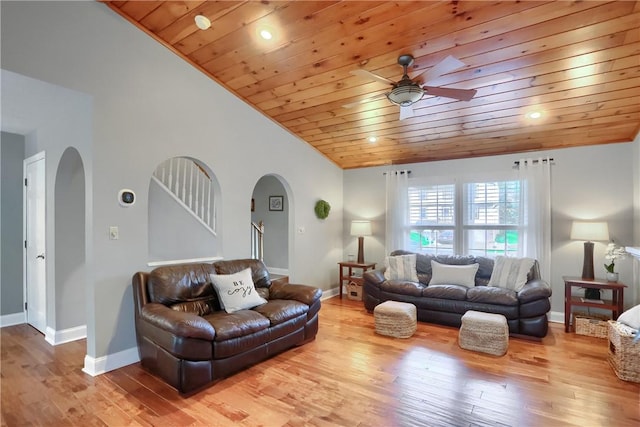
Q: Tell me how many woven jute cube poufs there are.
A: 2